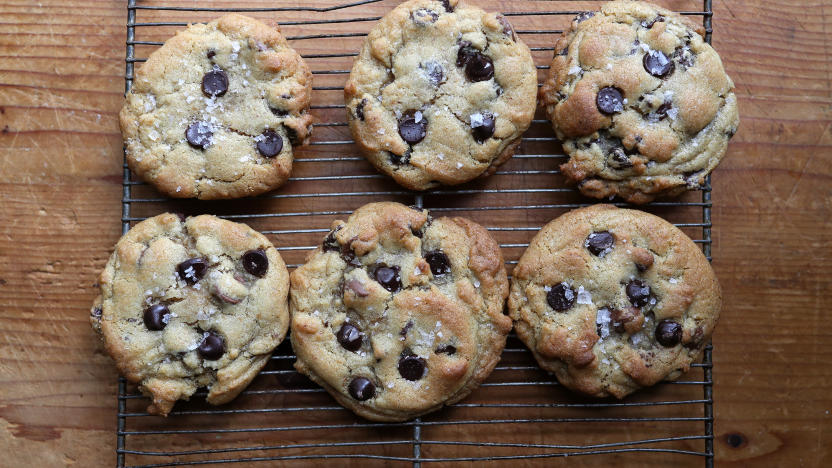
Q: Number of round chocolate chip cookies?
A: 6